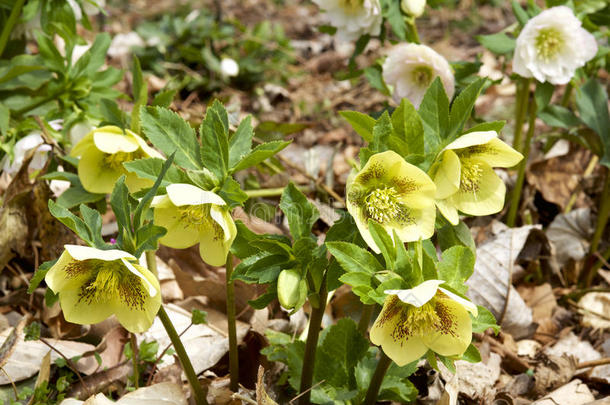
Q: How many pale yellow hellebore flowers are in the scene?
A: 6